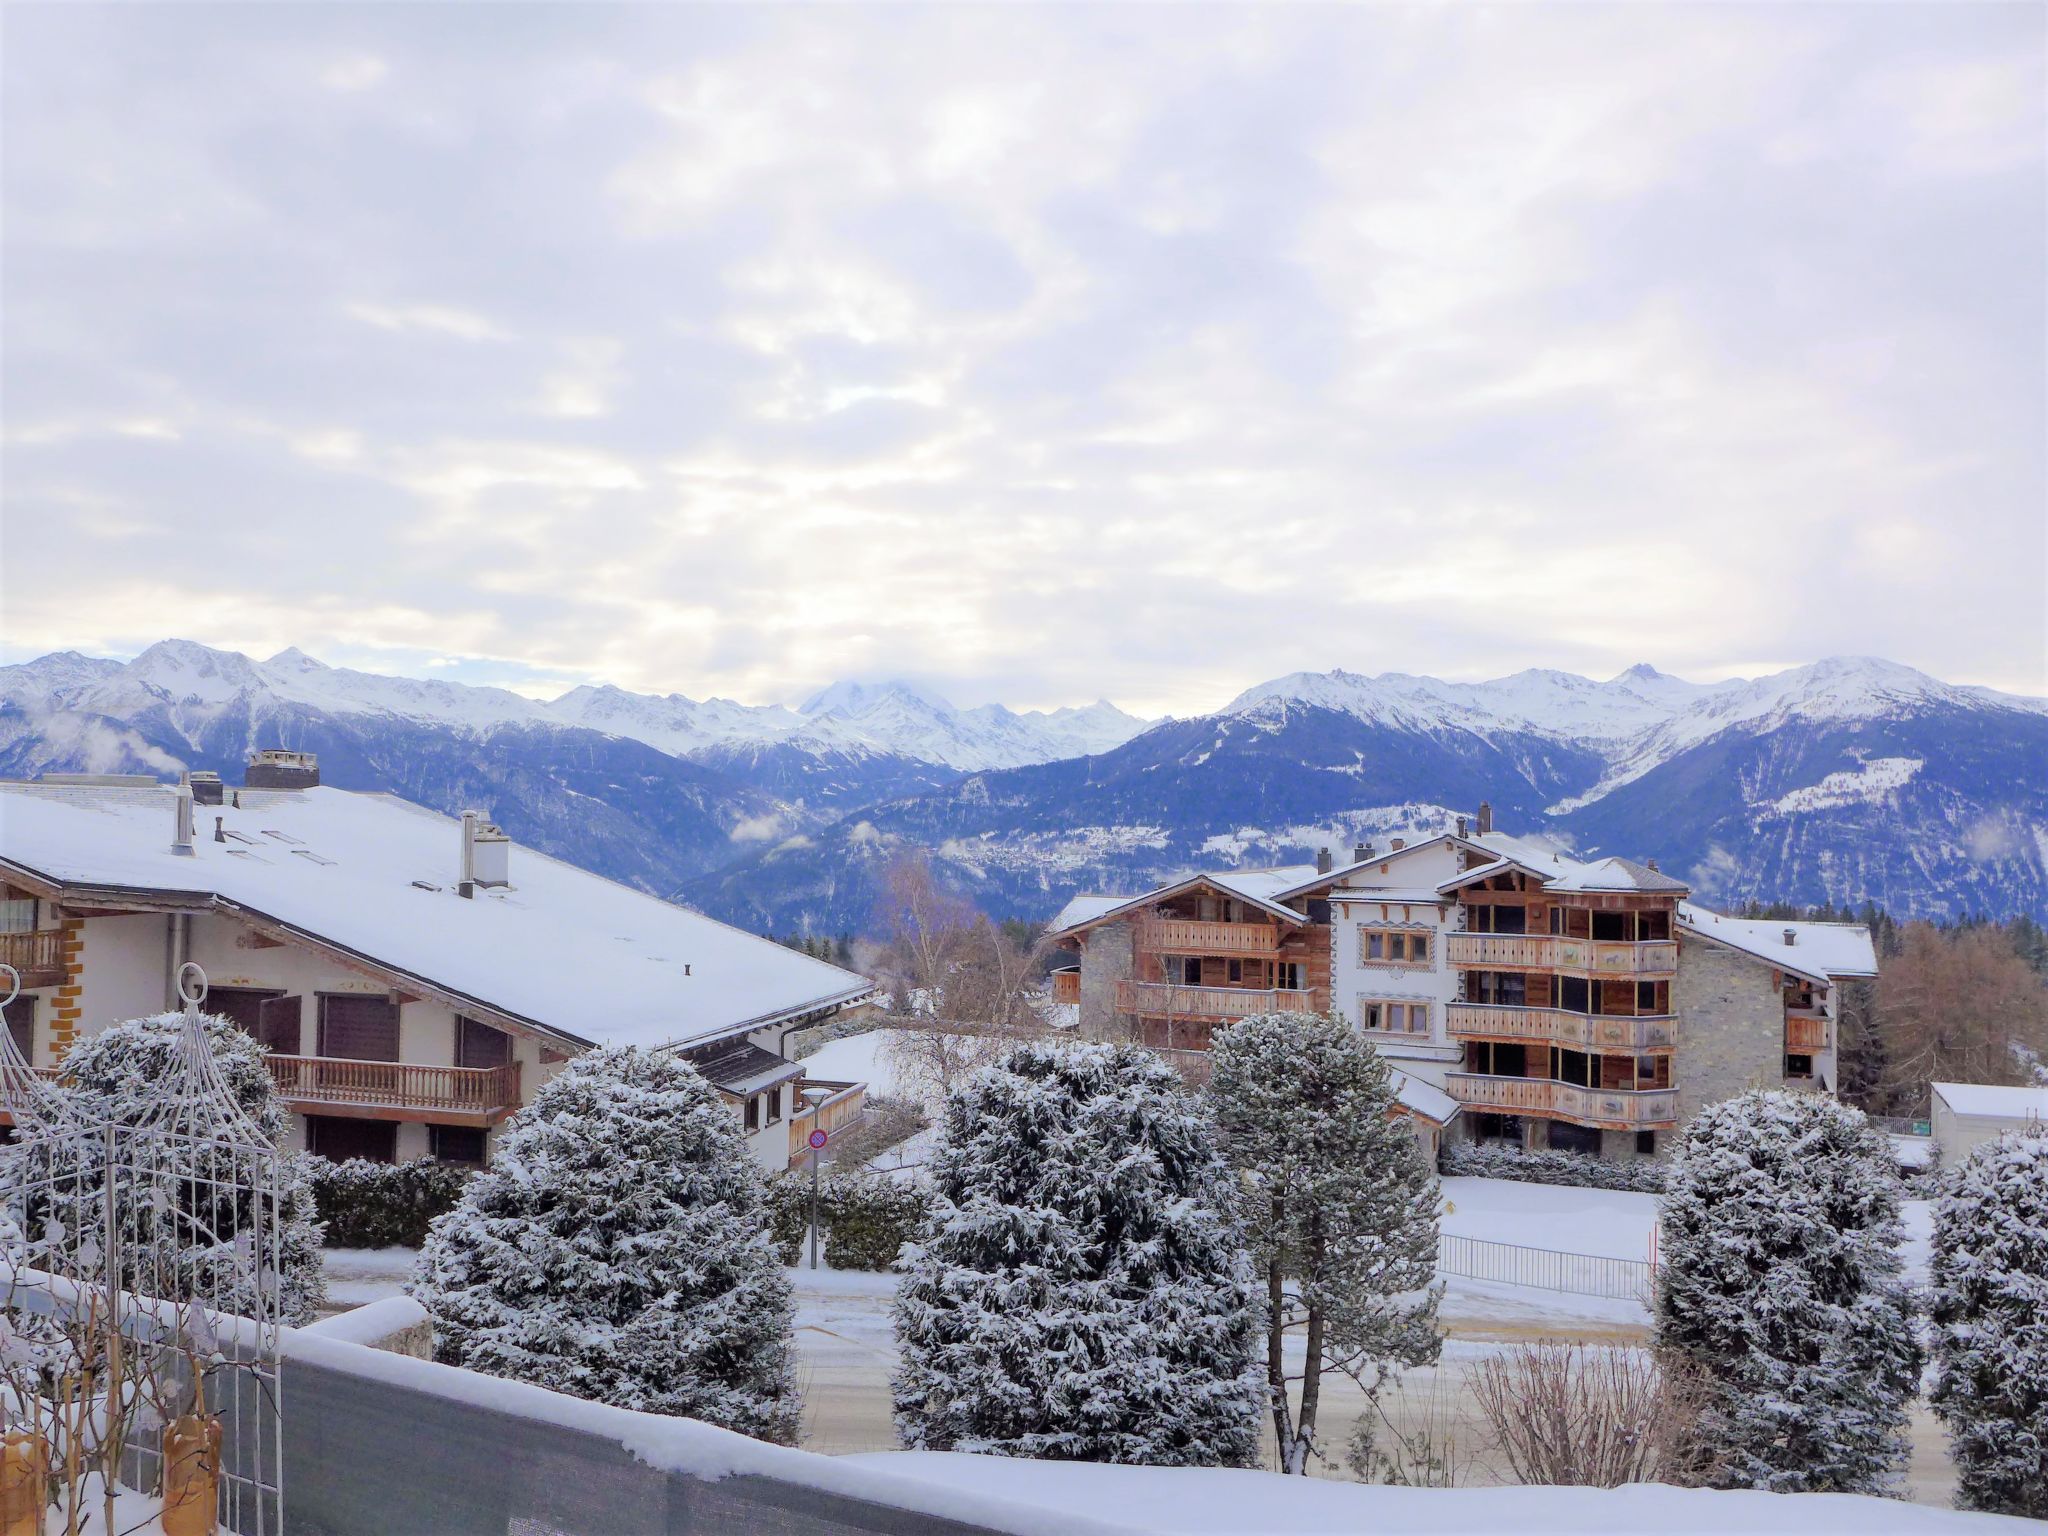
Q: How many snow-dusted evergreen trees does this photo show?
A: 6